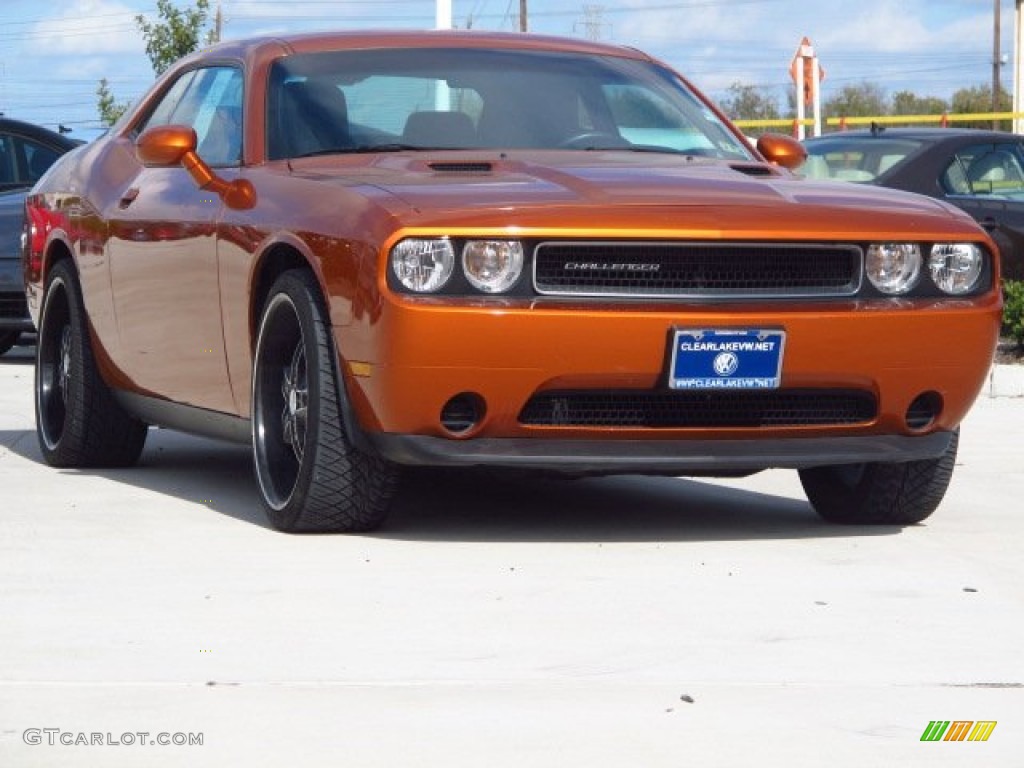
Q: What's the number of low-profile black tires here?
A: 3